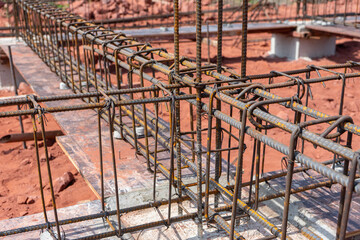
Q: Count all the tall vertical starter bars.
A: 4